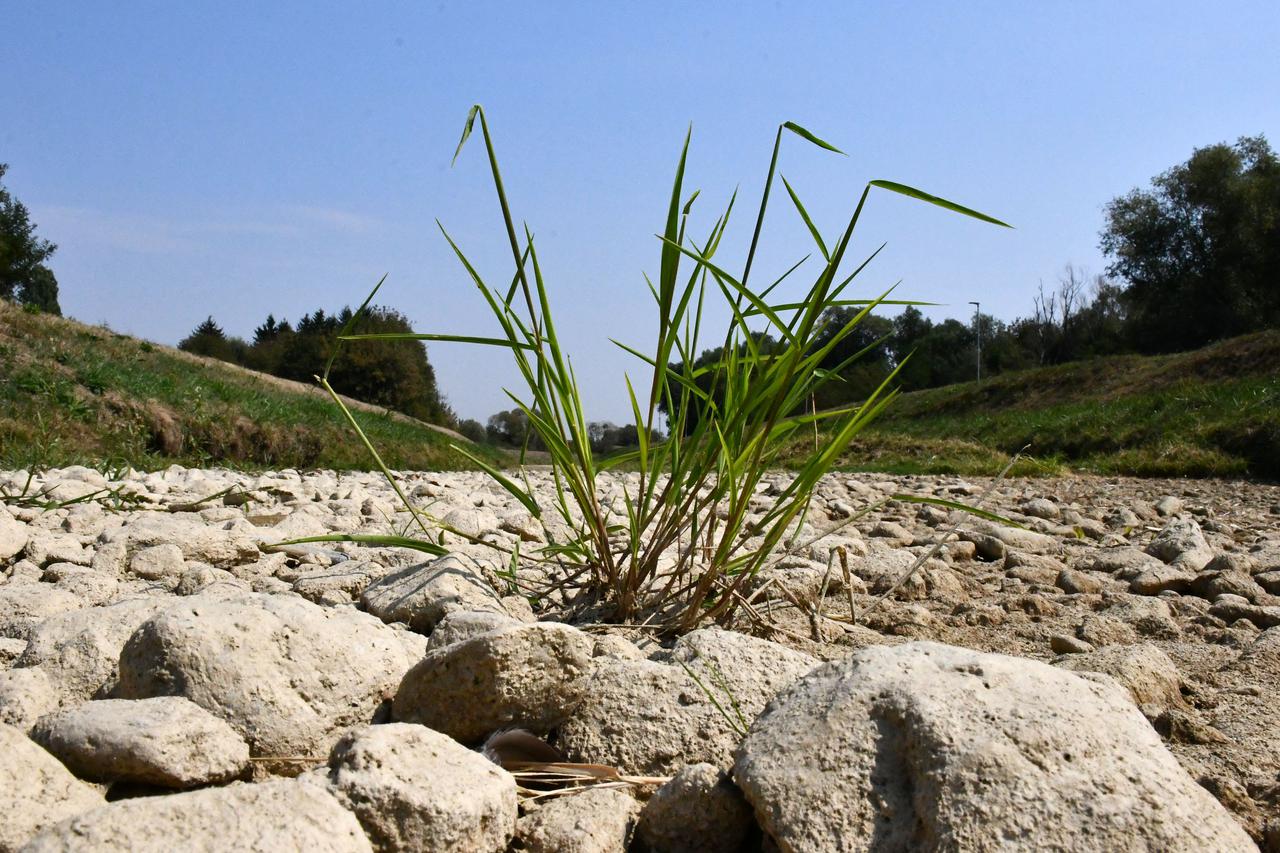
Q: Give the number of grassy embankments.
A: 2